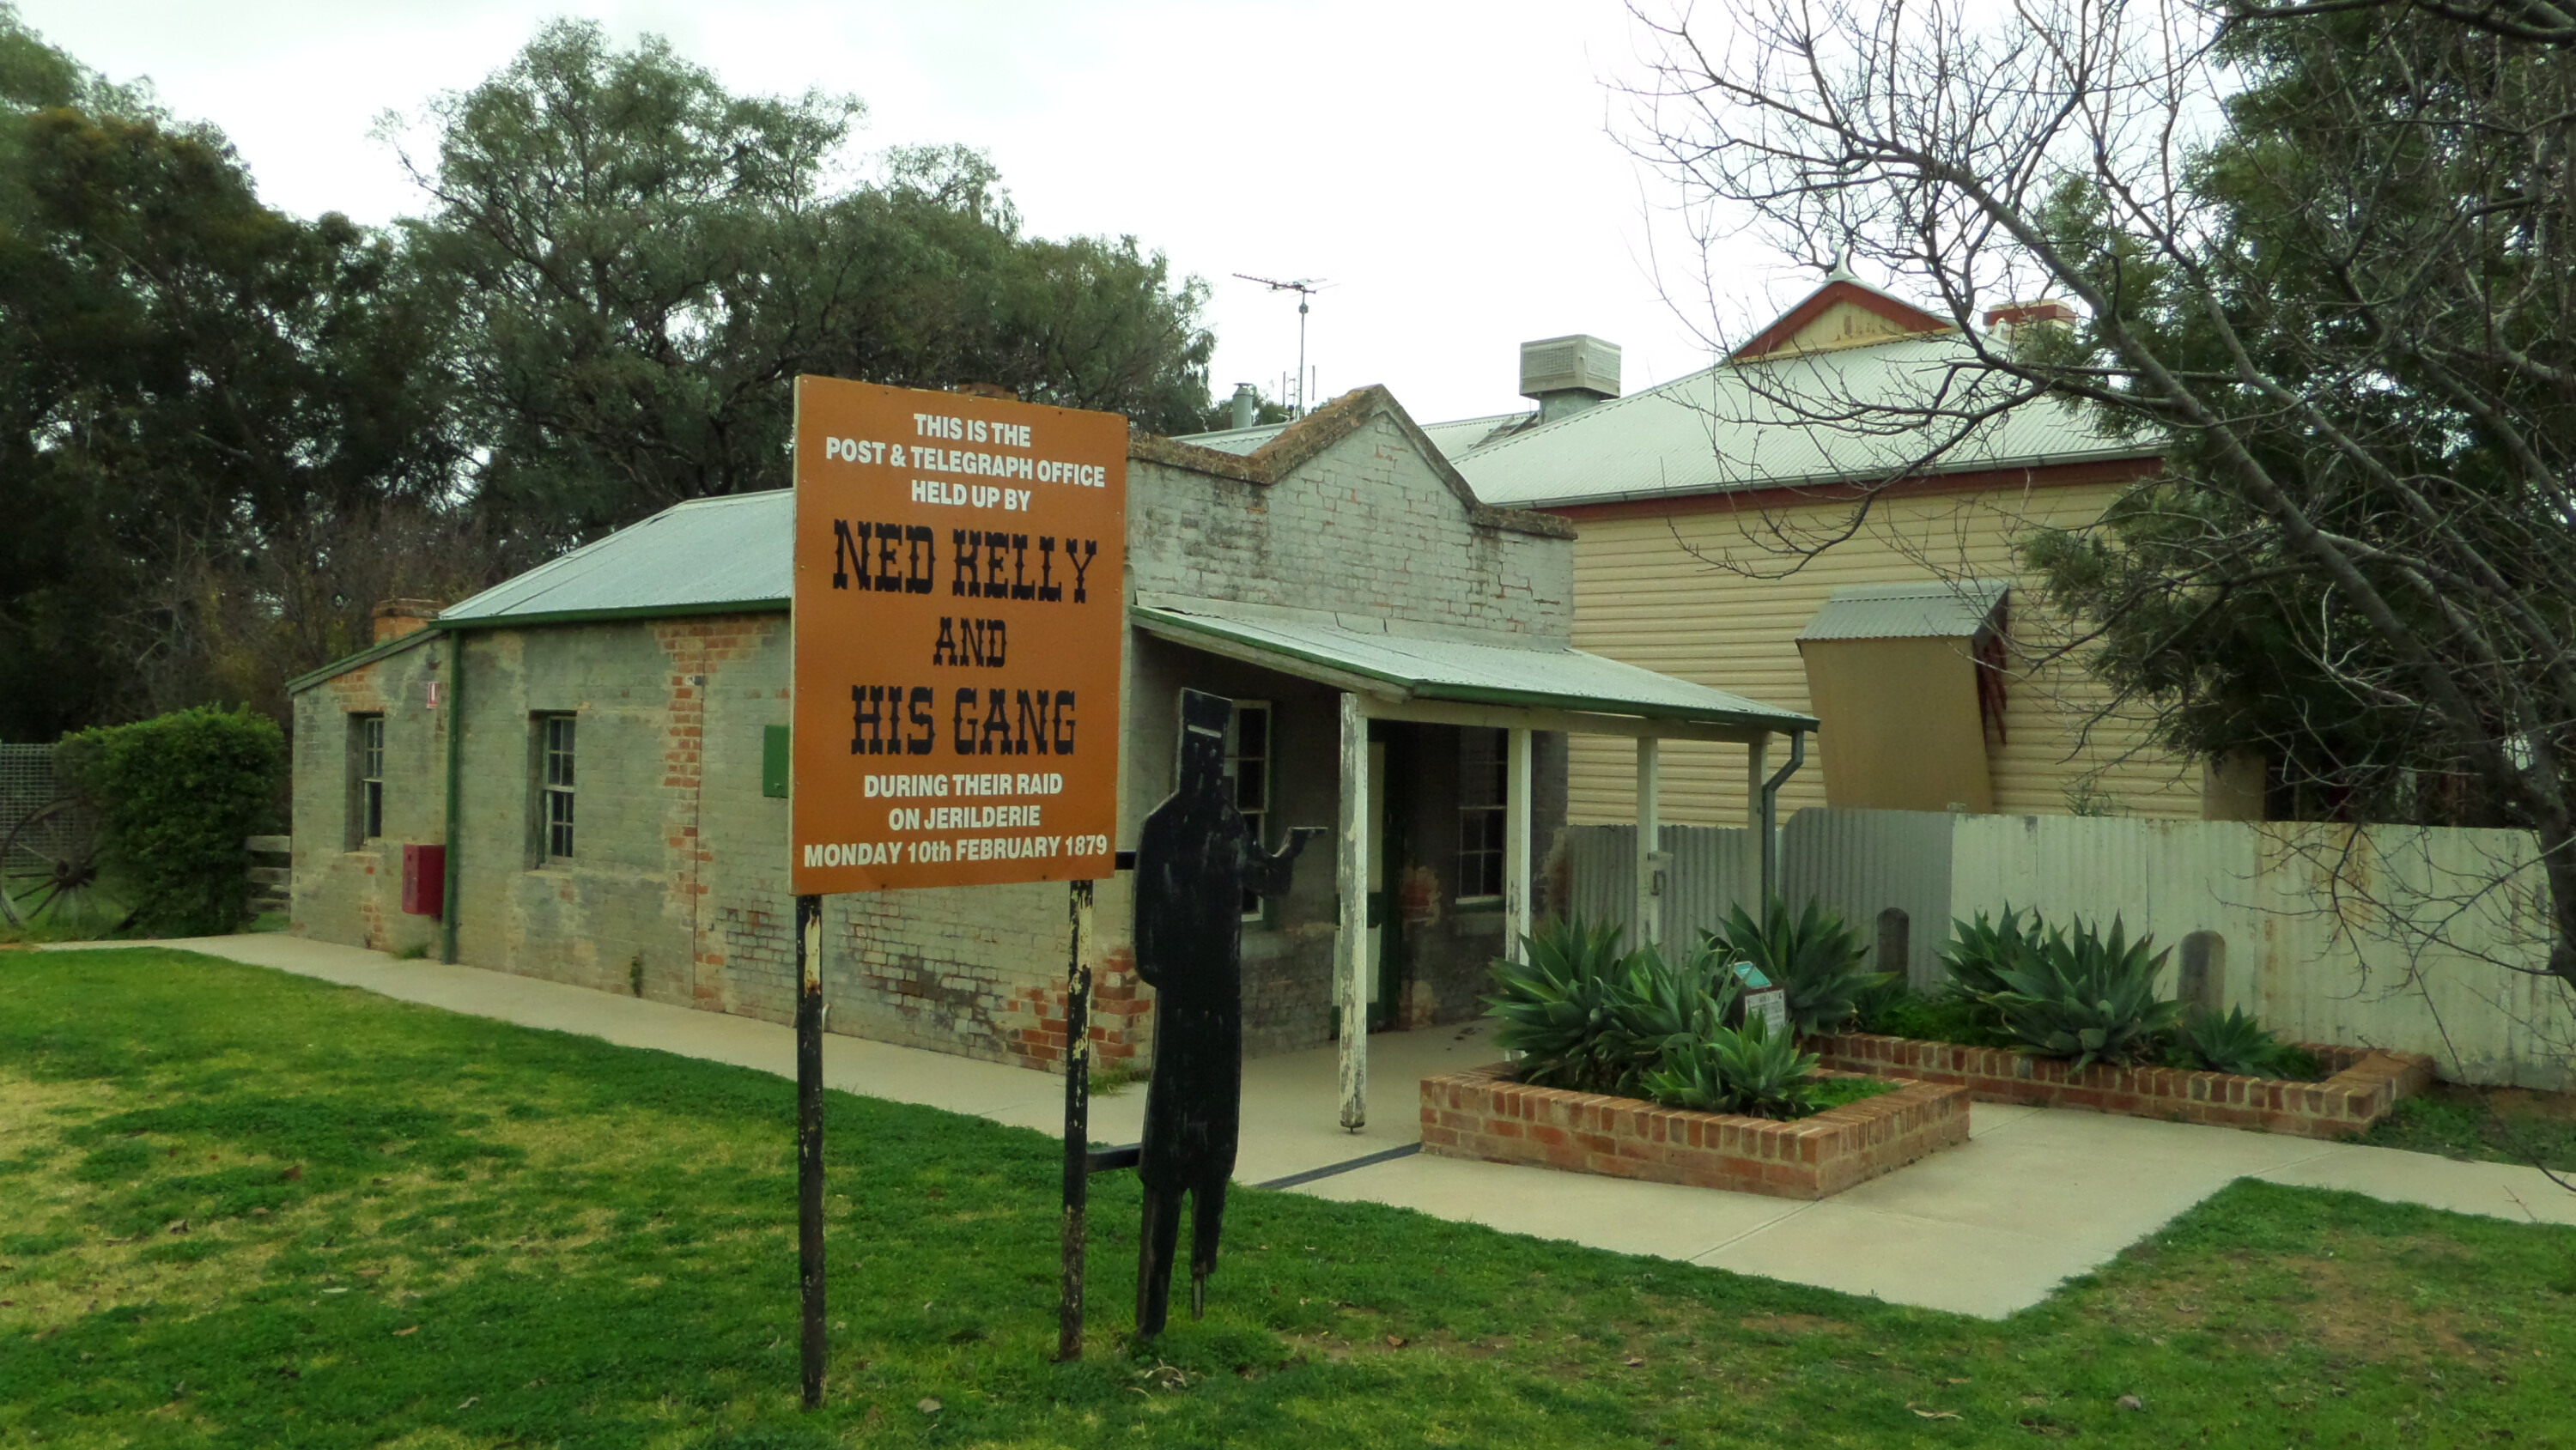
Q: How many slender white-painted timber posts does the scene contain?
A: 4